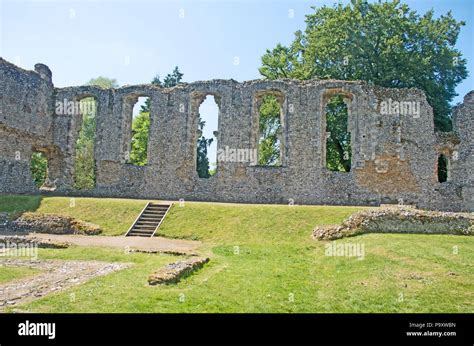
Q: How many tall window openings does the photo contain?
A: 5